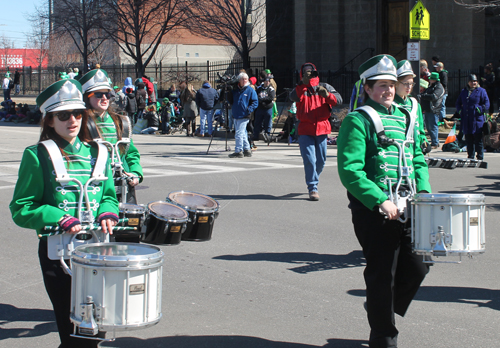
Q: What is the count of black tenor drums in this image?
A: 3